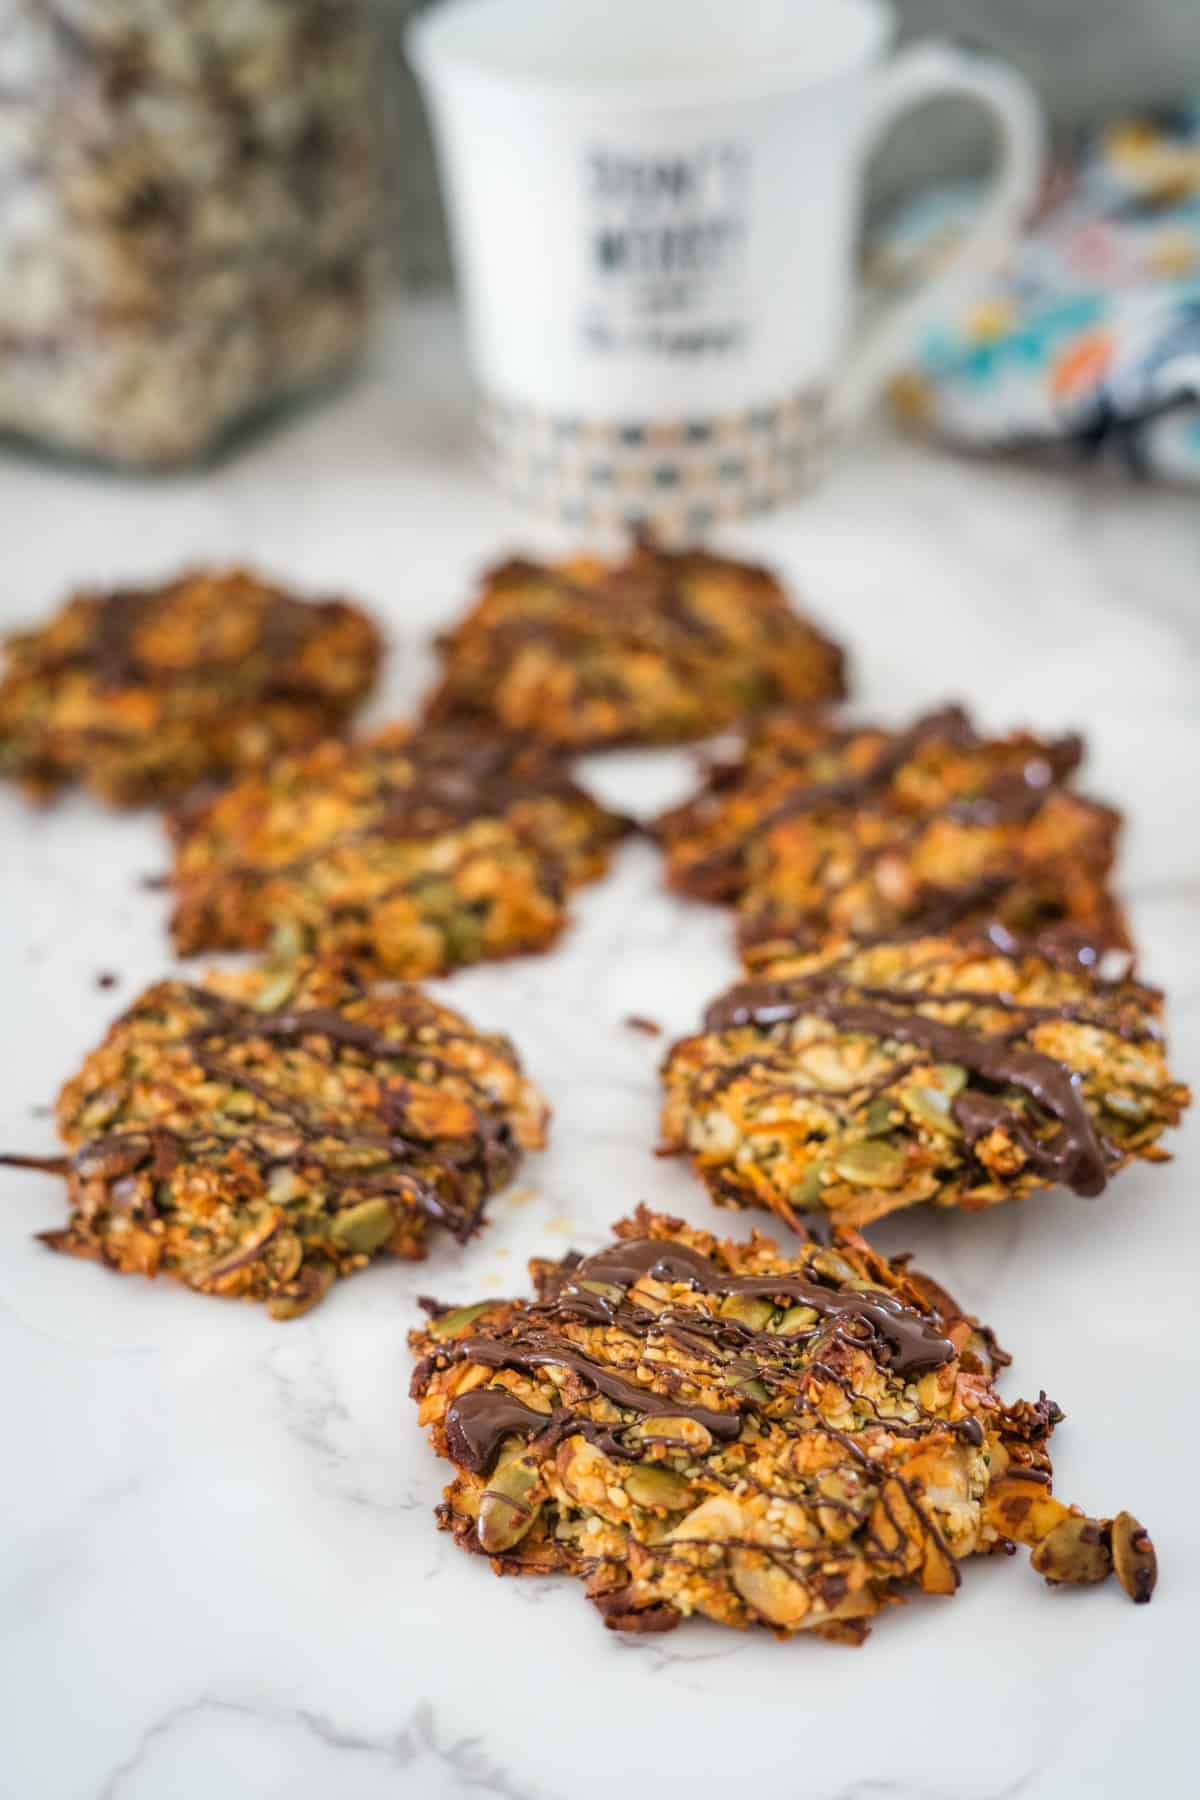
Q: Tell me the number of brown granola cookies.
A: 7